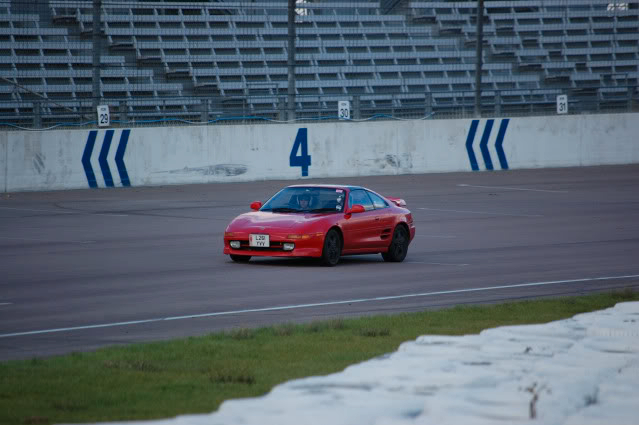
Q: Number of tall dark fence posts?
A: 3